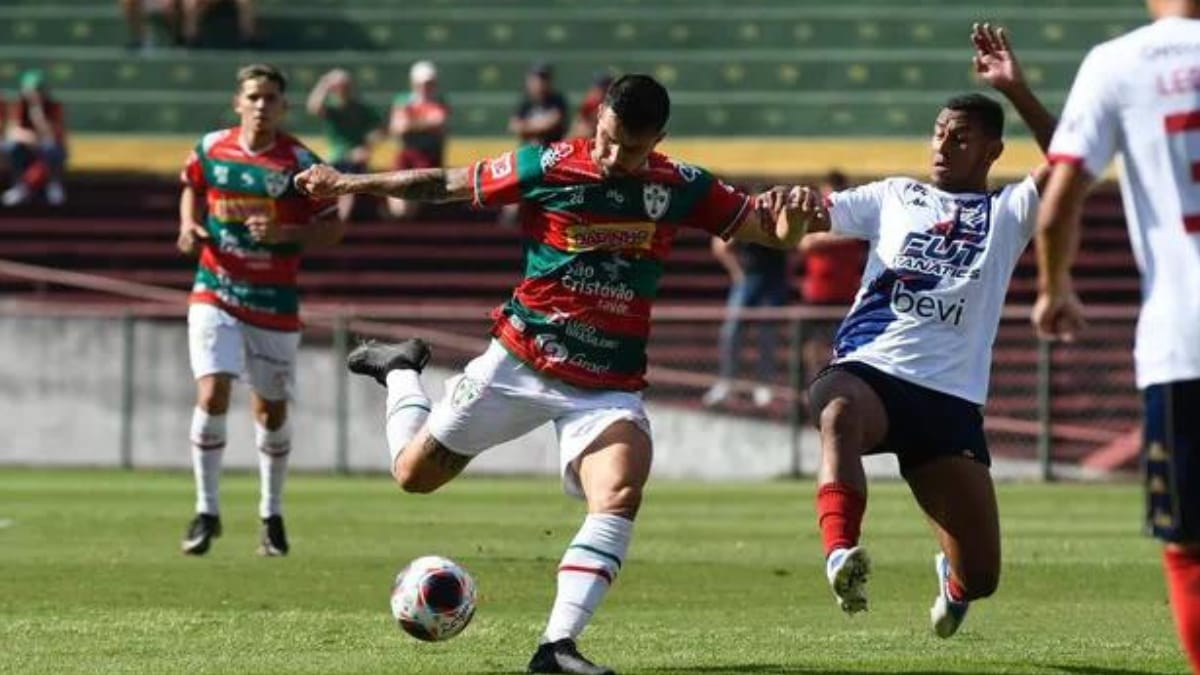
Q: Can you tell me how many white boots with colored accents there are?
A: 2